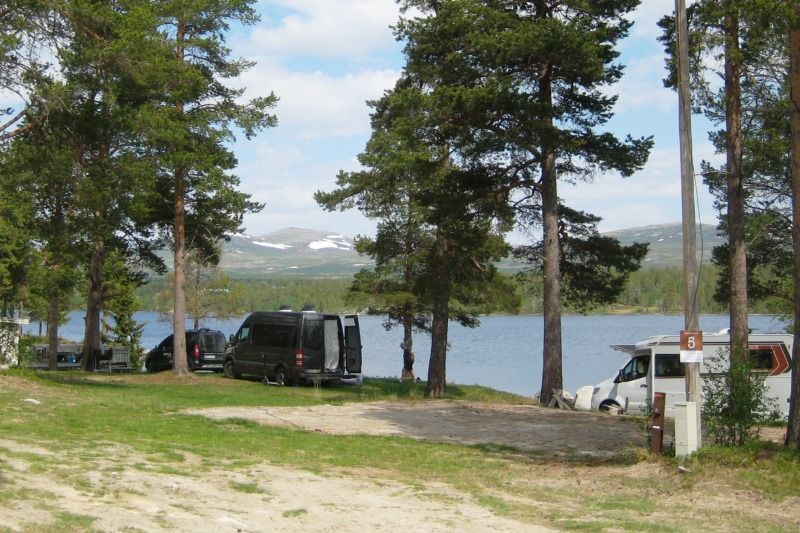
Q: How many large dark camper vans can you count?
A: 1